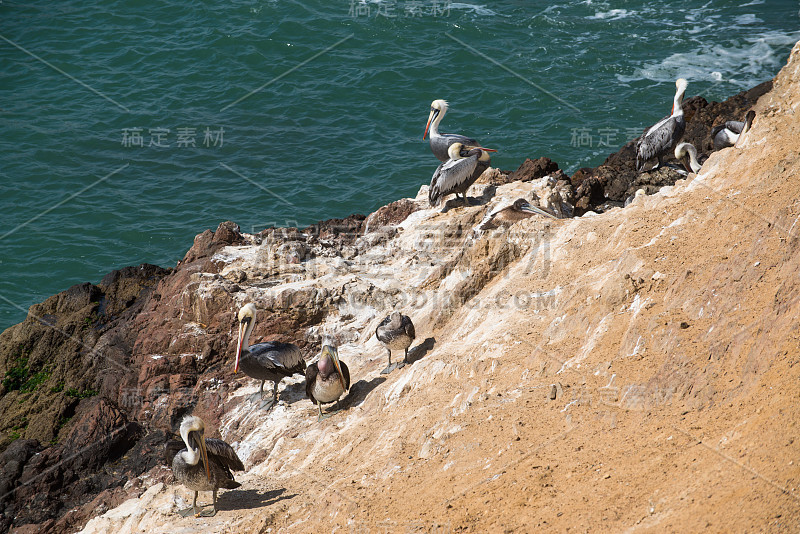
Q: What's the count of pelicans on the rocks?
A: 10